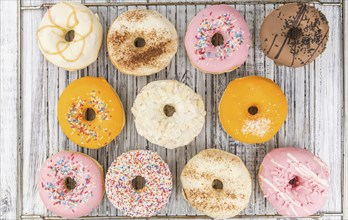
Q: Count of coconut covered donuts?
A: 1